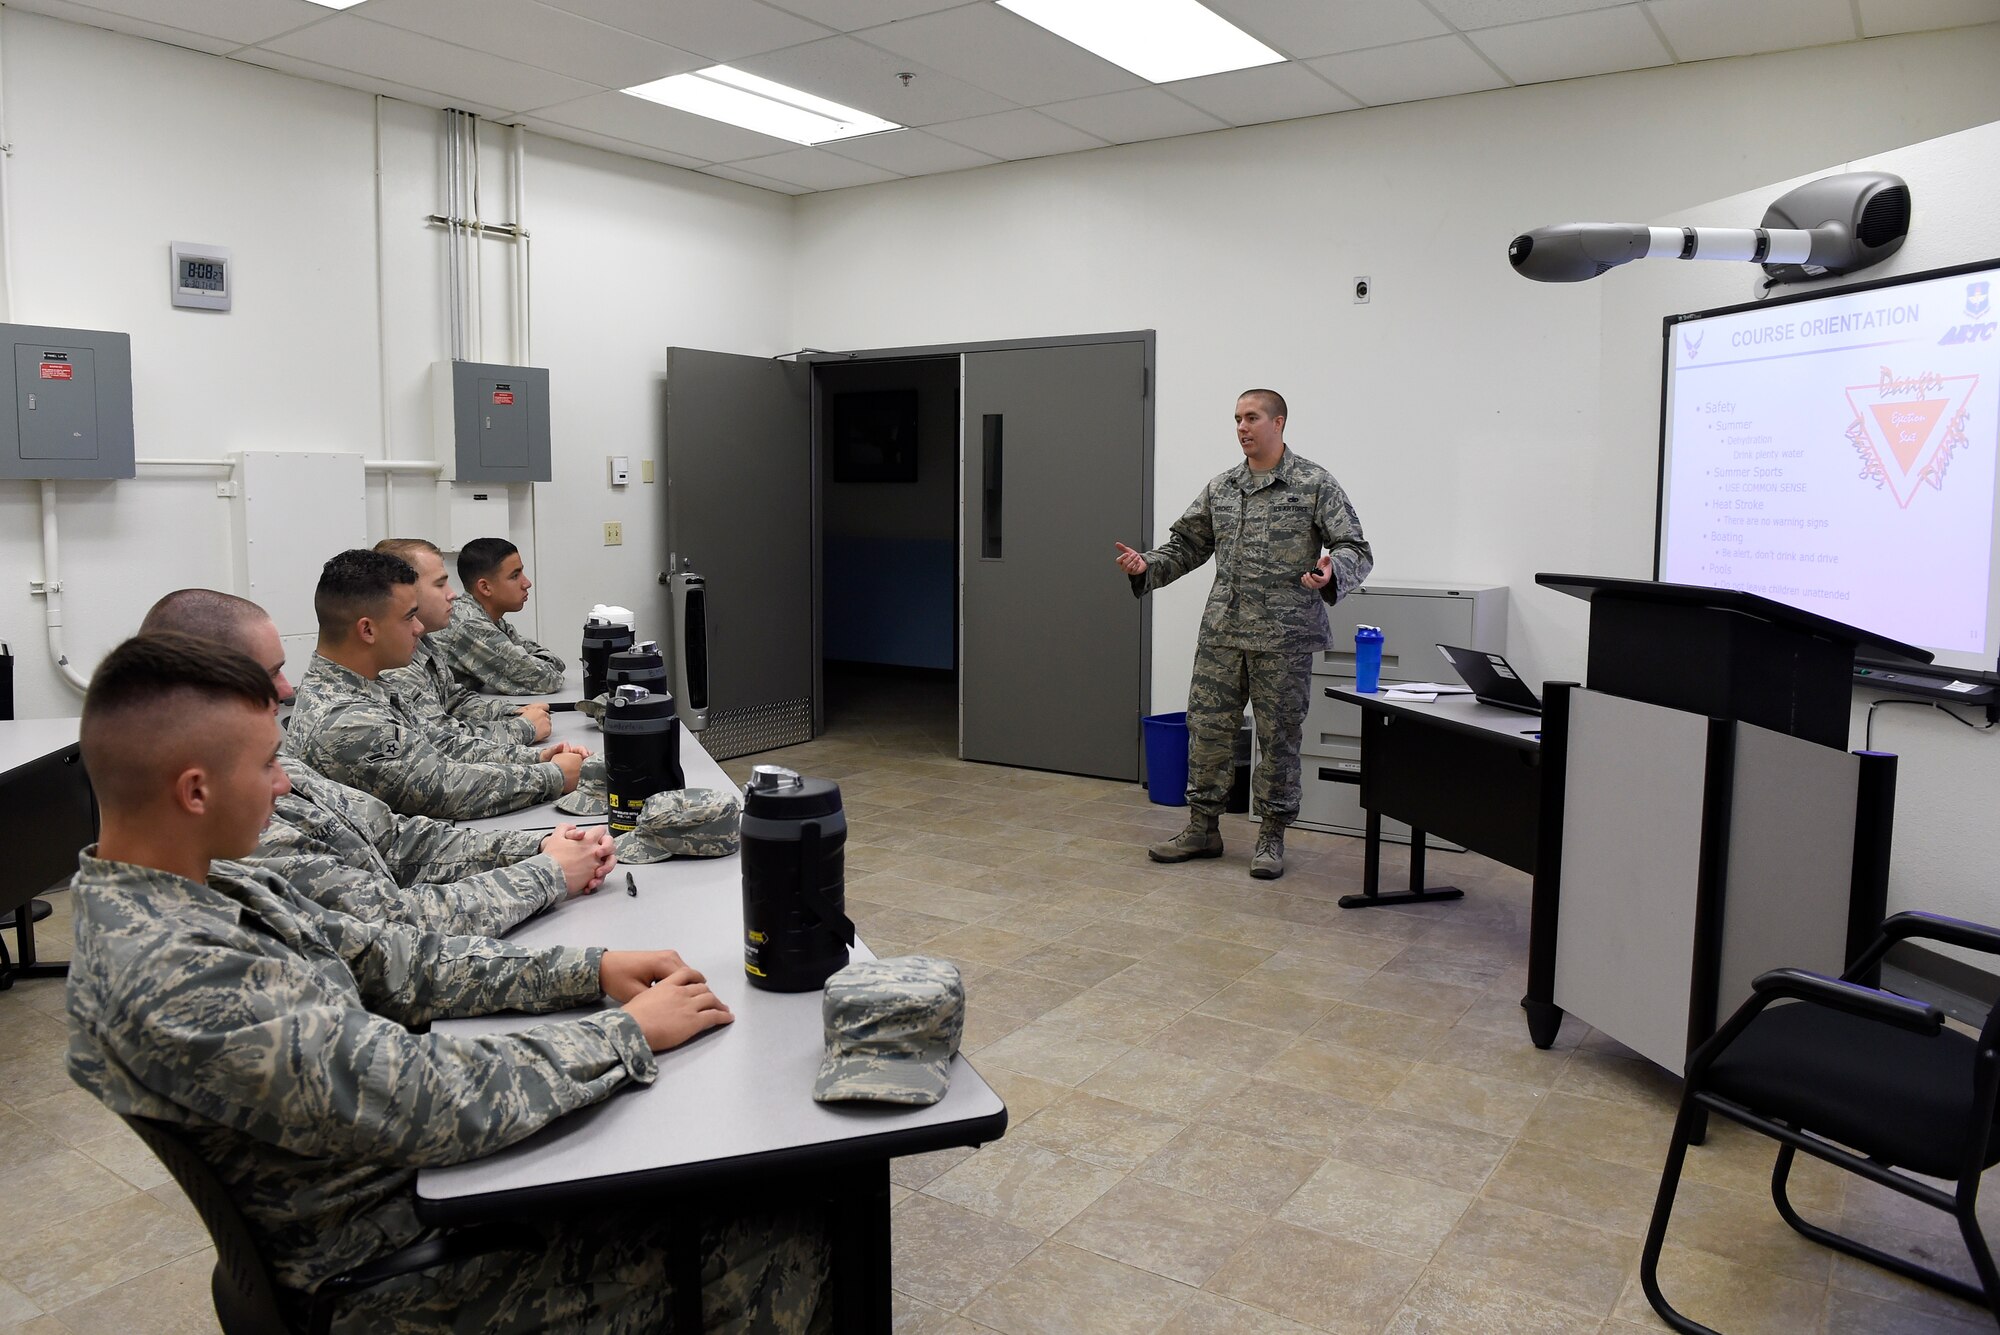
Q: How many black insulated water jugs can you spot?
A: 4